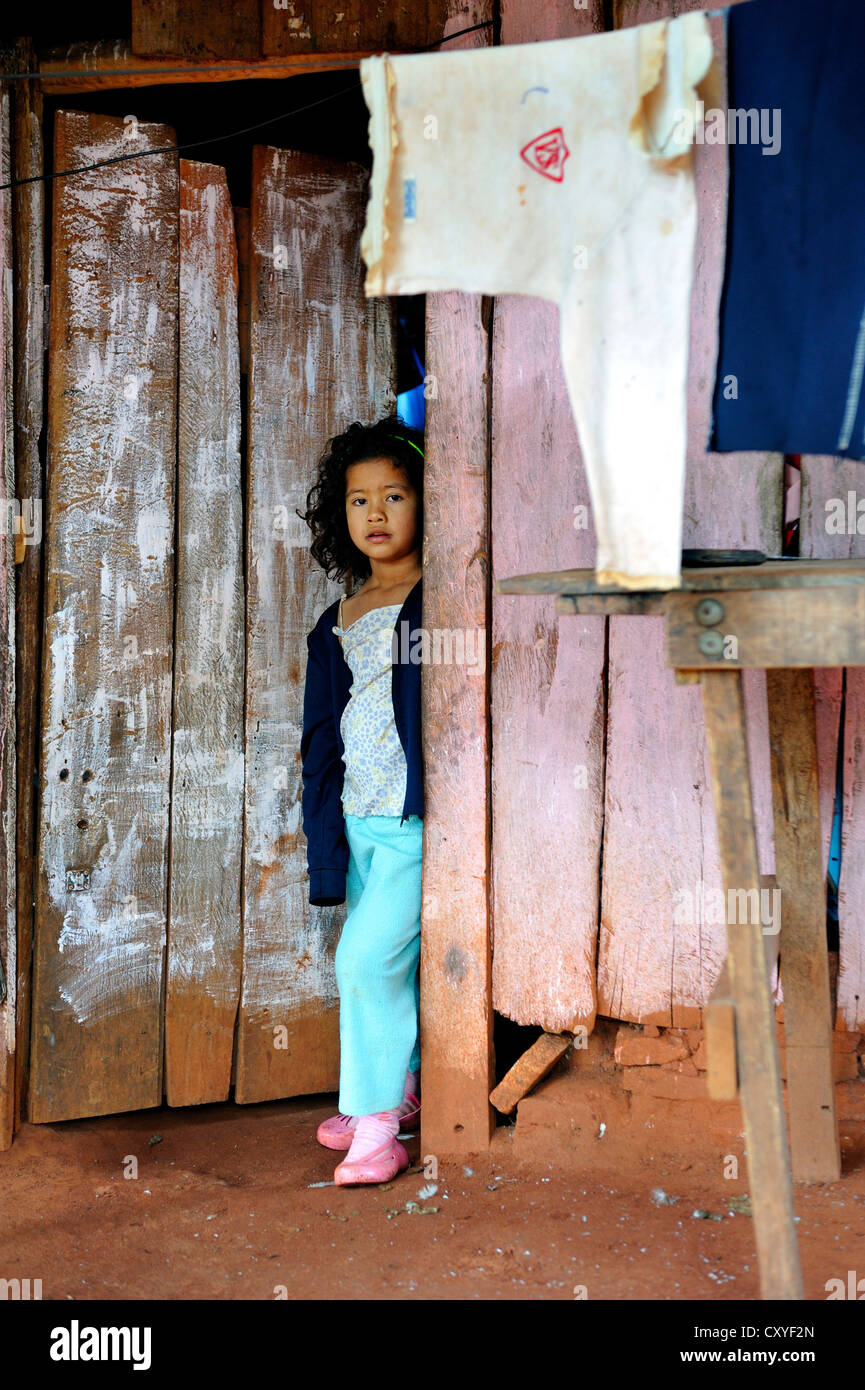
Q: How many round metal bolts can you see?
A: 2